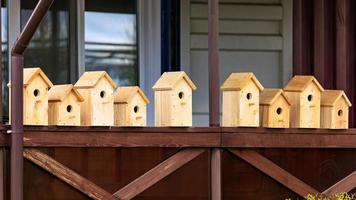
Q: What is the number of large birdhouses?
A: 5